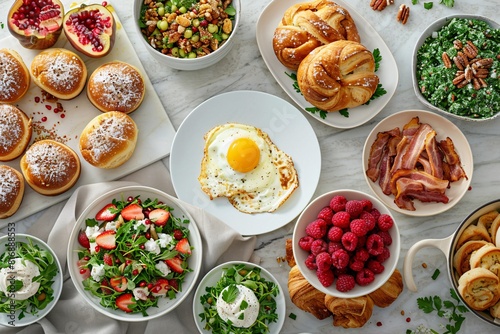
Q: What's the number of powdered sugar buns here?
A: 7